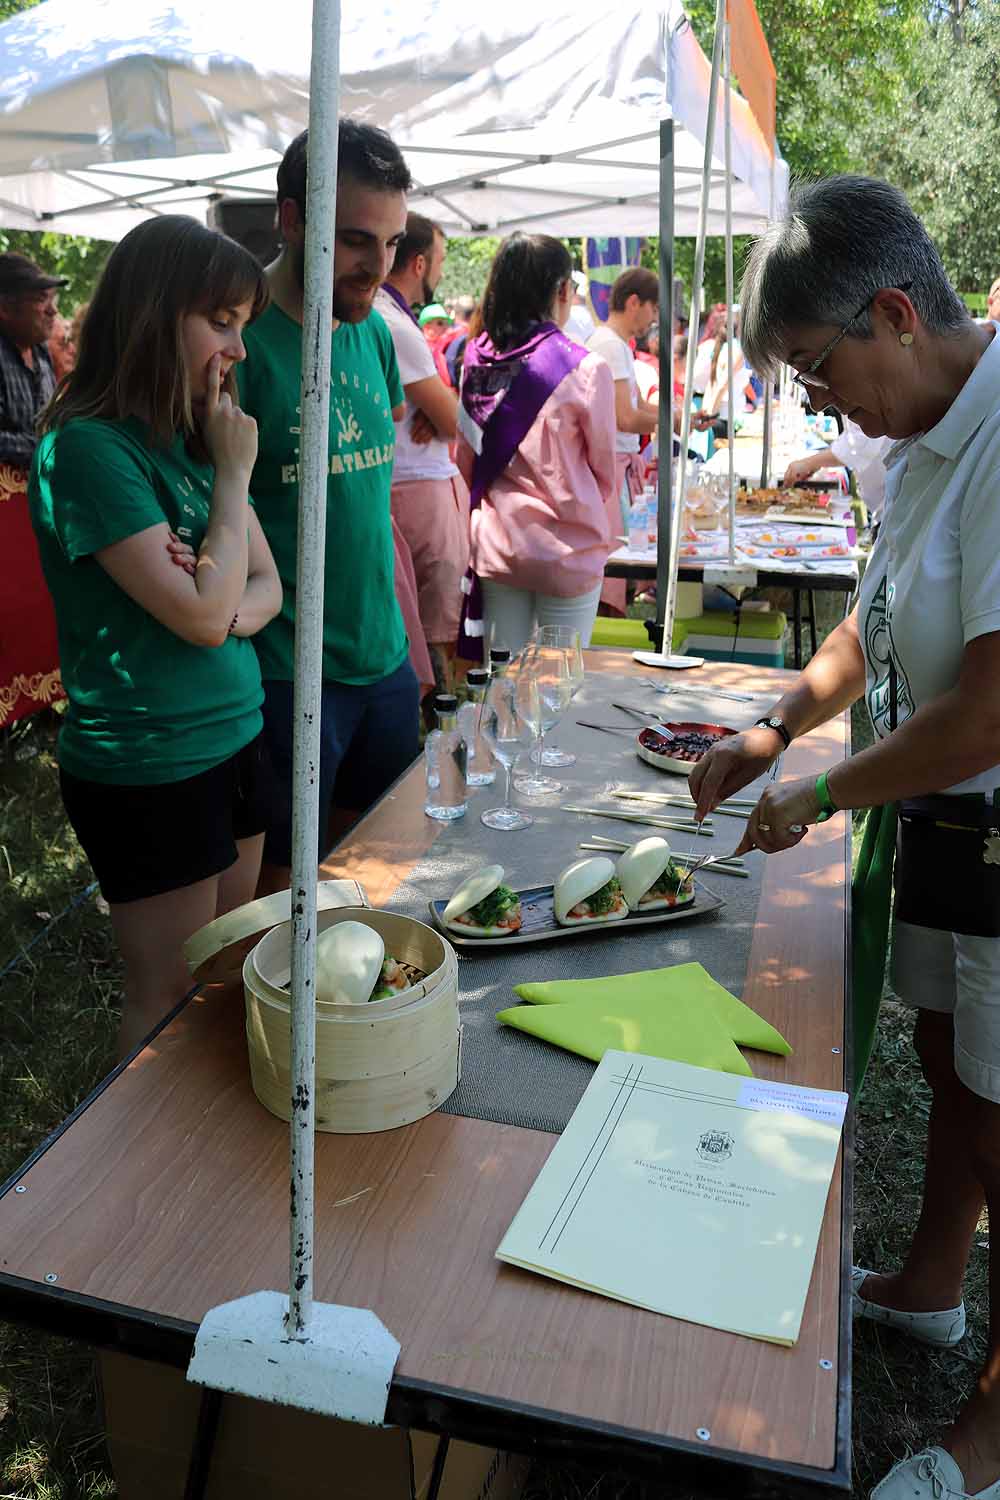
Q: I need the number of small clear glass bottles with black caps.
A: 3